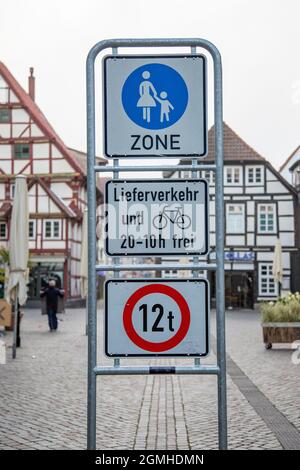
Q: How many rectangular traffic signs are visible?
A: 3